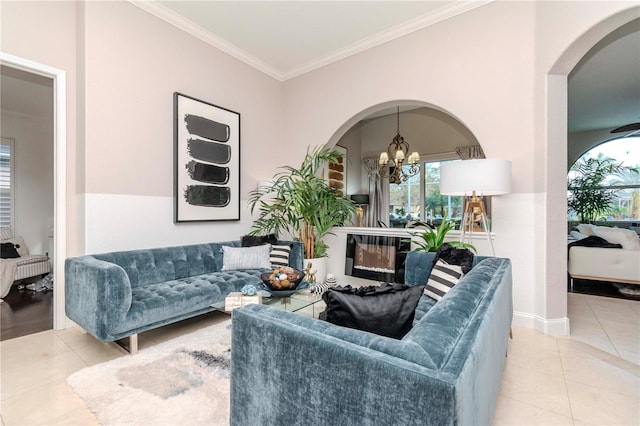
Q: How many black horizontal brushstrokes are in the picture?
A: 4